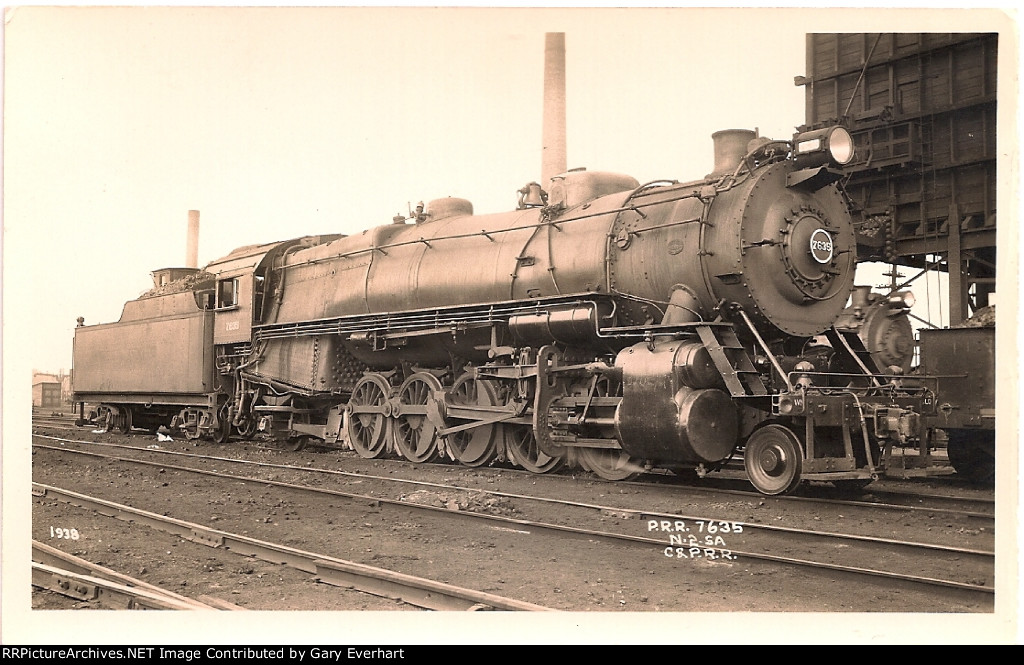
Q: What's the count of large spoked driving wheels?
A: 5